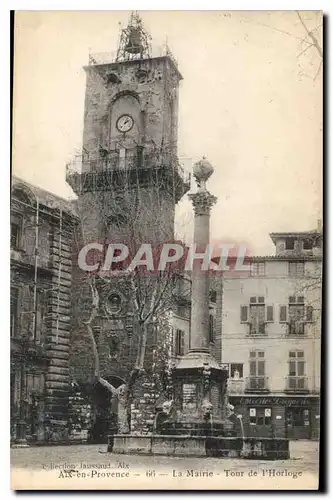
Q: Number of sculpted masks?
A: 3